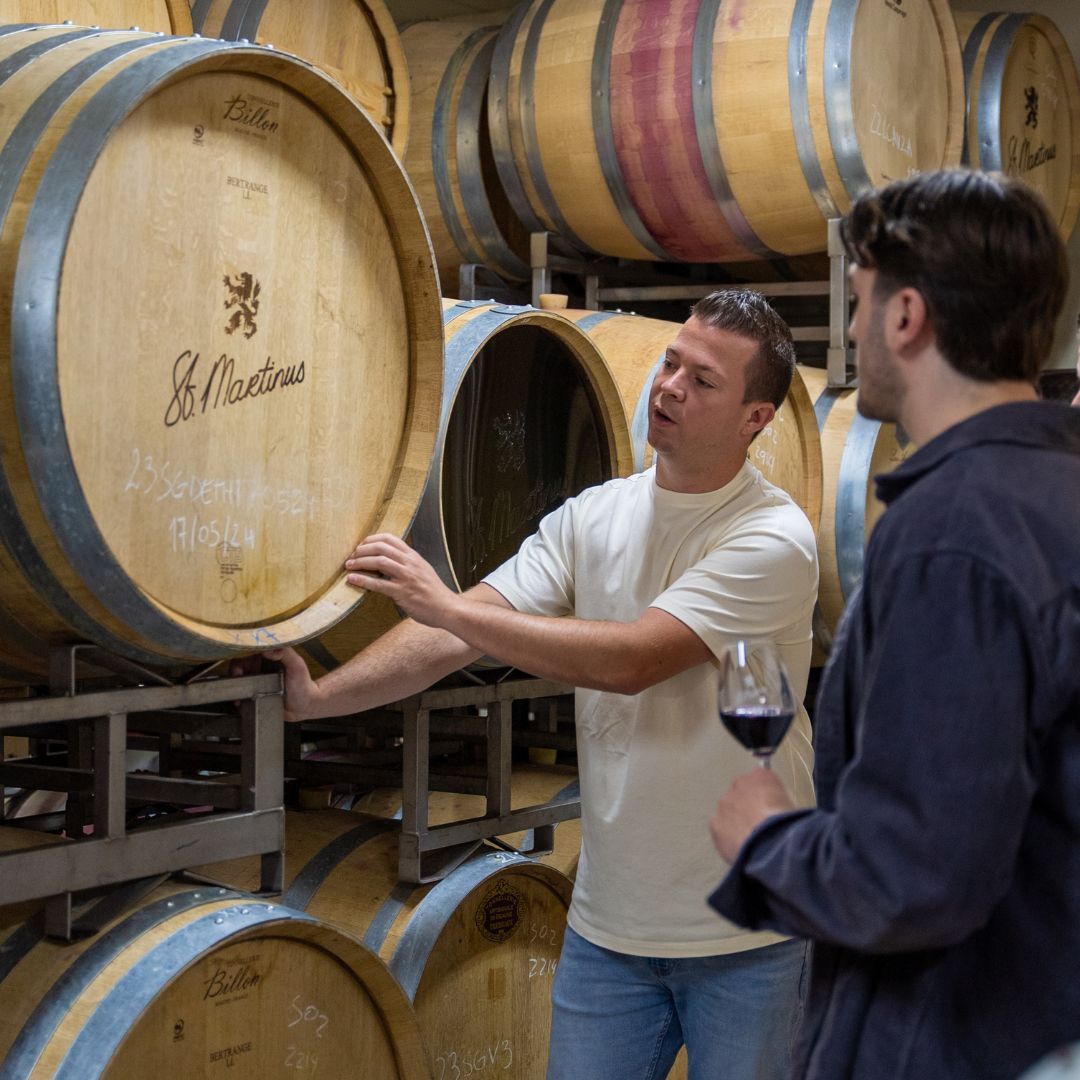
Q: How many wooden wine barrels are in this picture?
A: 12